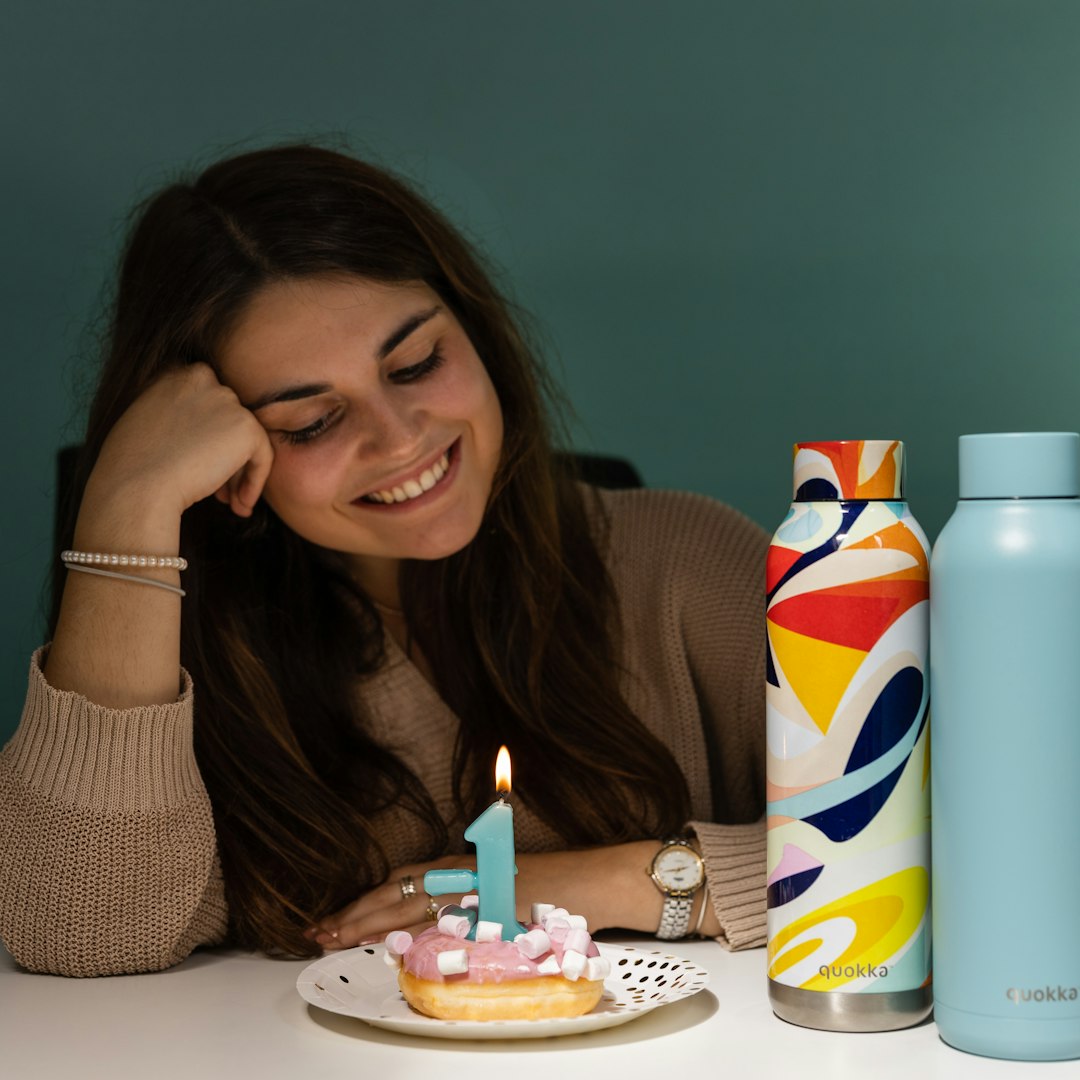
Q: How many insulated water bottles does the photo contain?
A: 2